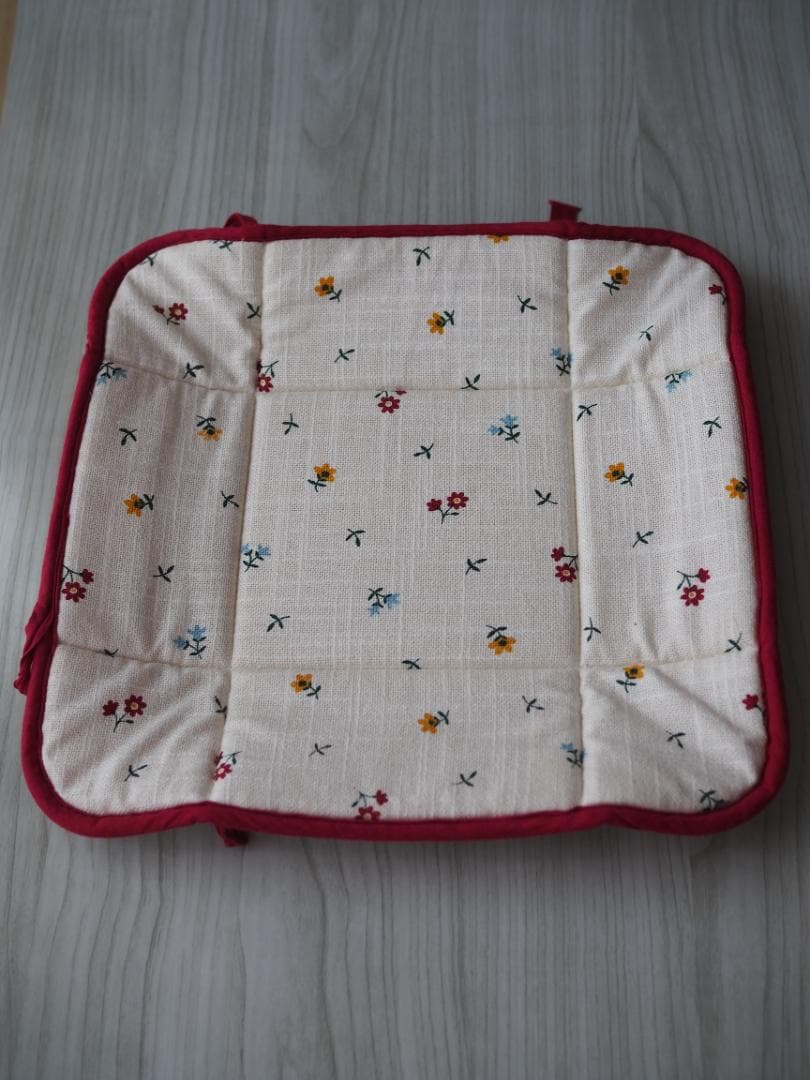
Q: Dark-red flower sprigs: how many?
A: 12